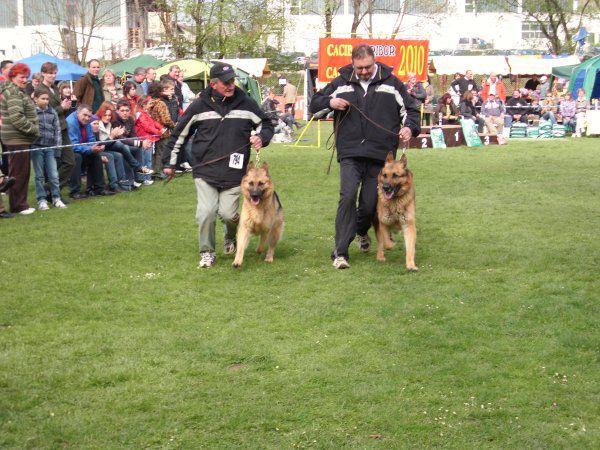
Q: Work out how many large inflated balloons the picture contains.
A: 0